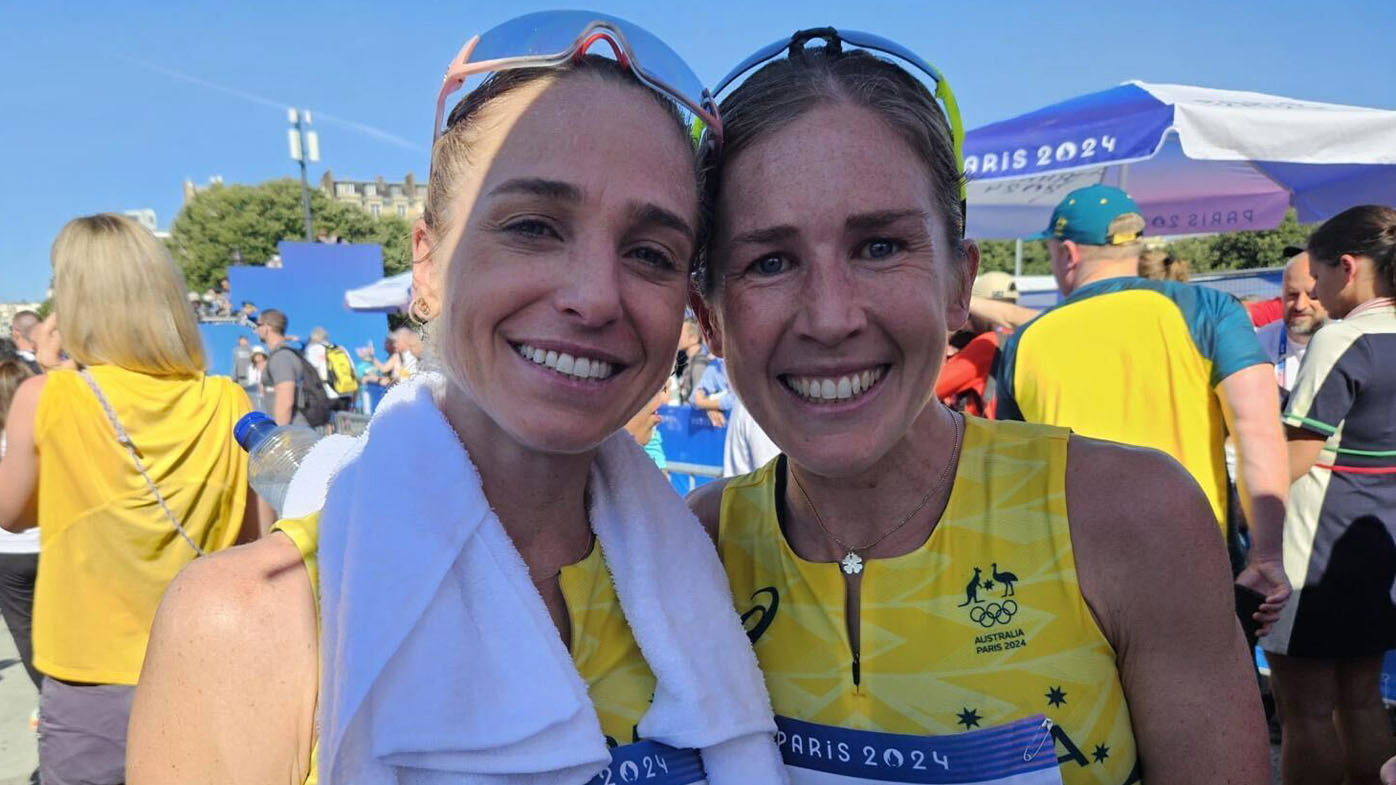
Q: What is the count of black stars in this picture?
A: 4